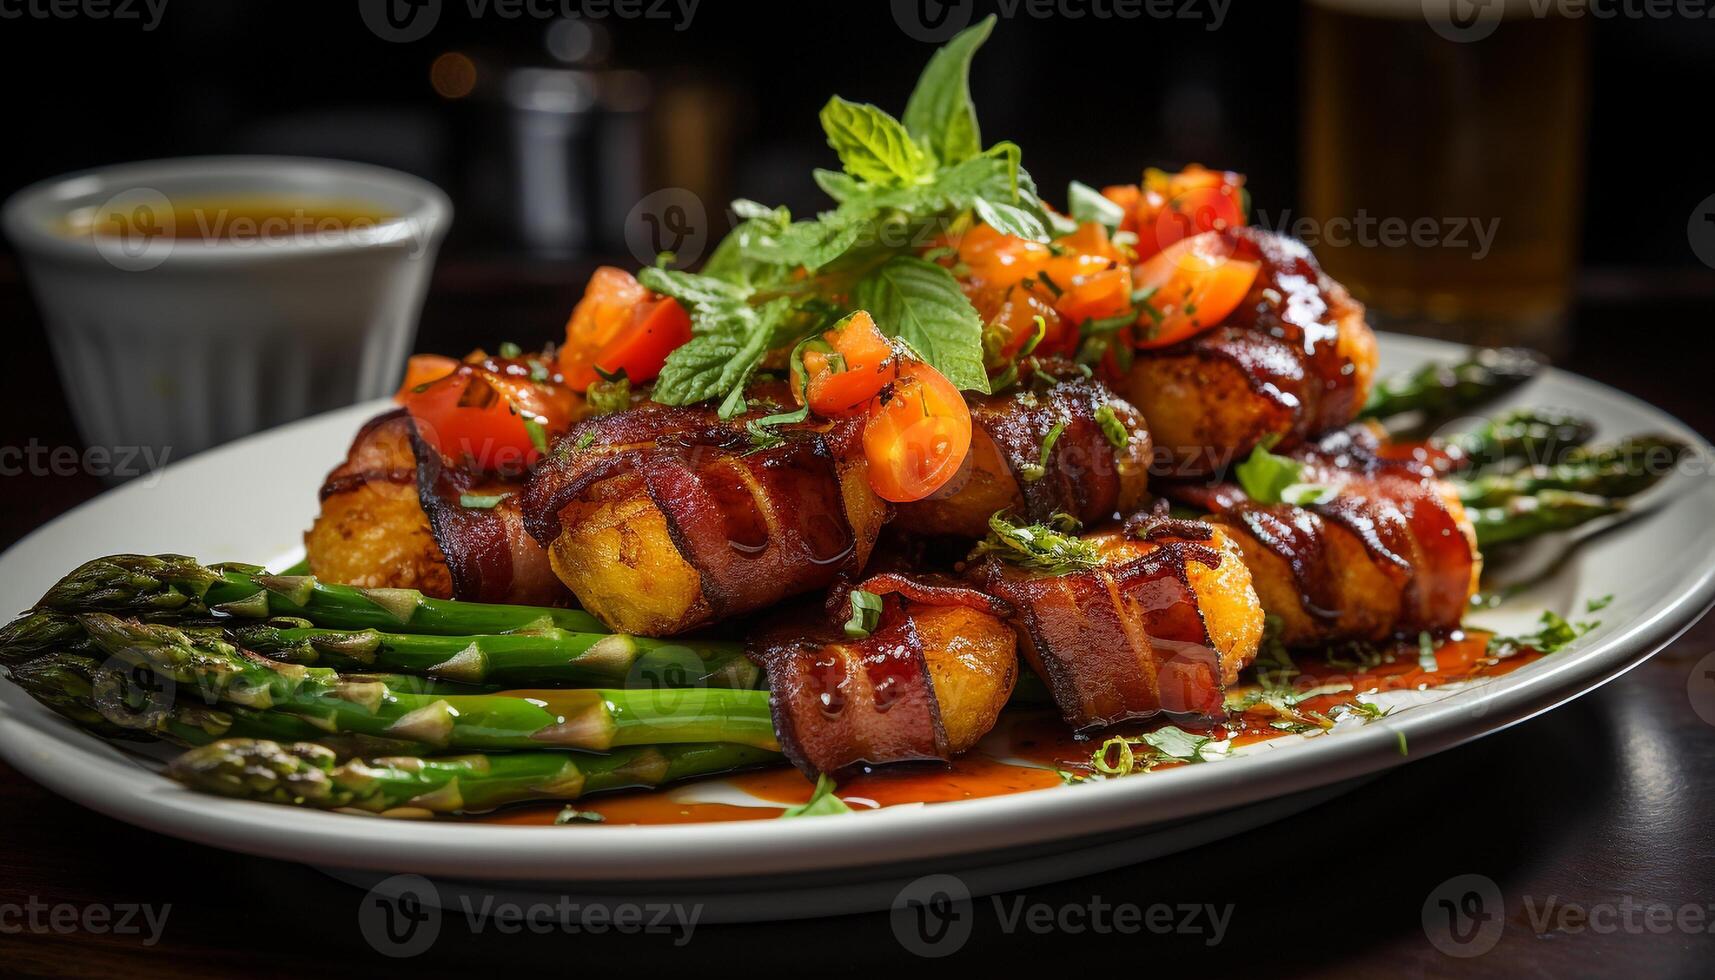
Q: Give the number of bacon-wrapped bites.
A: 7